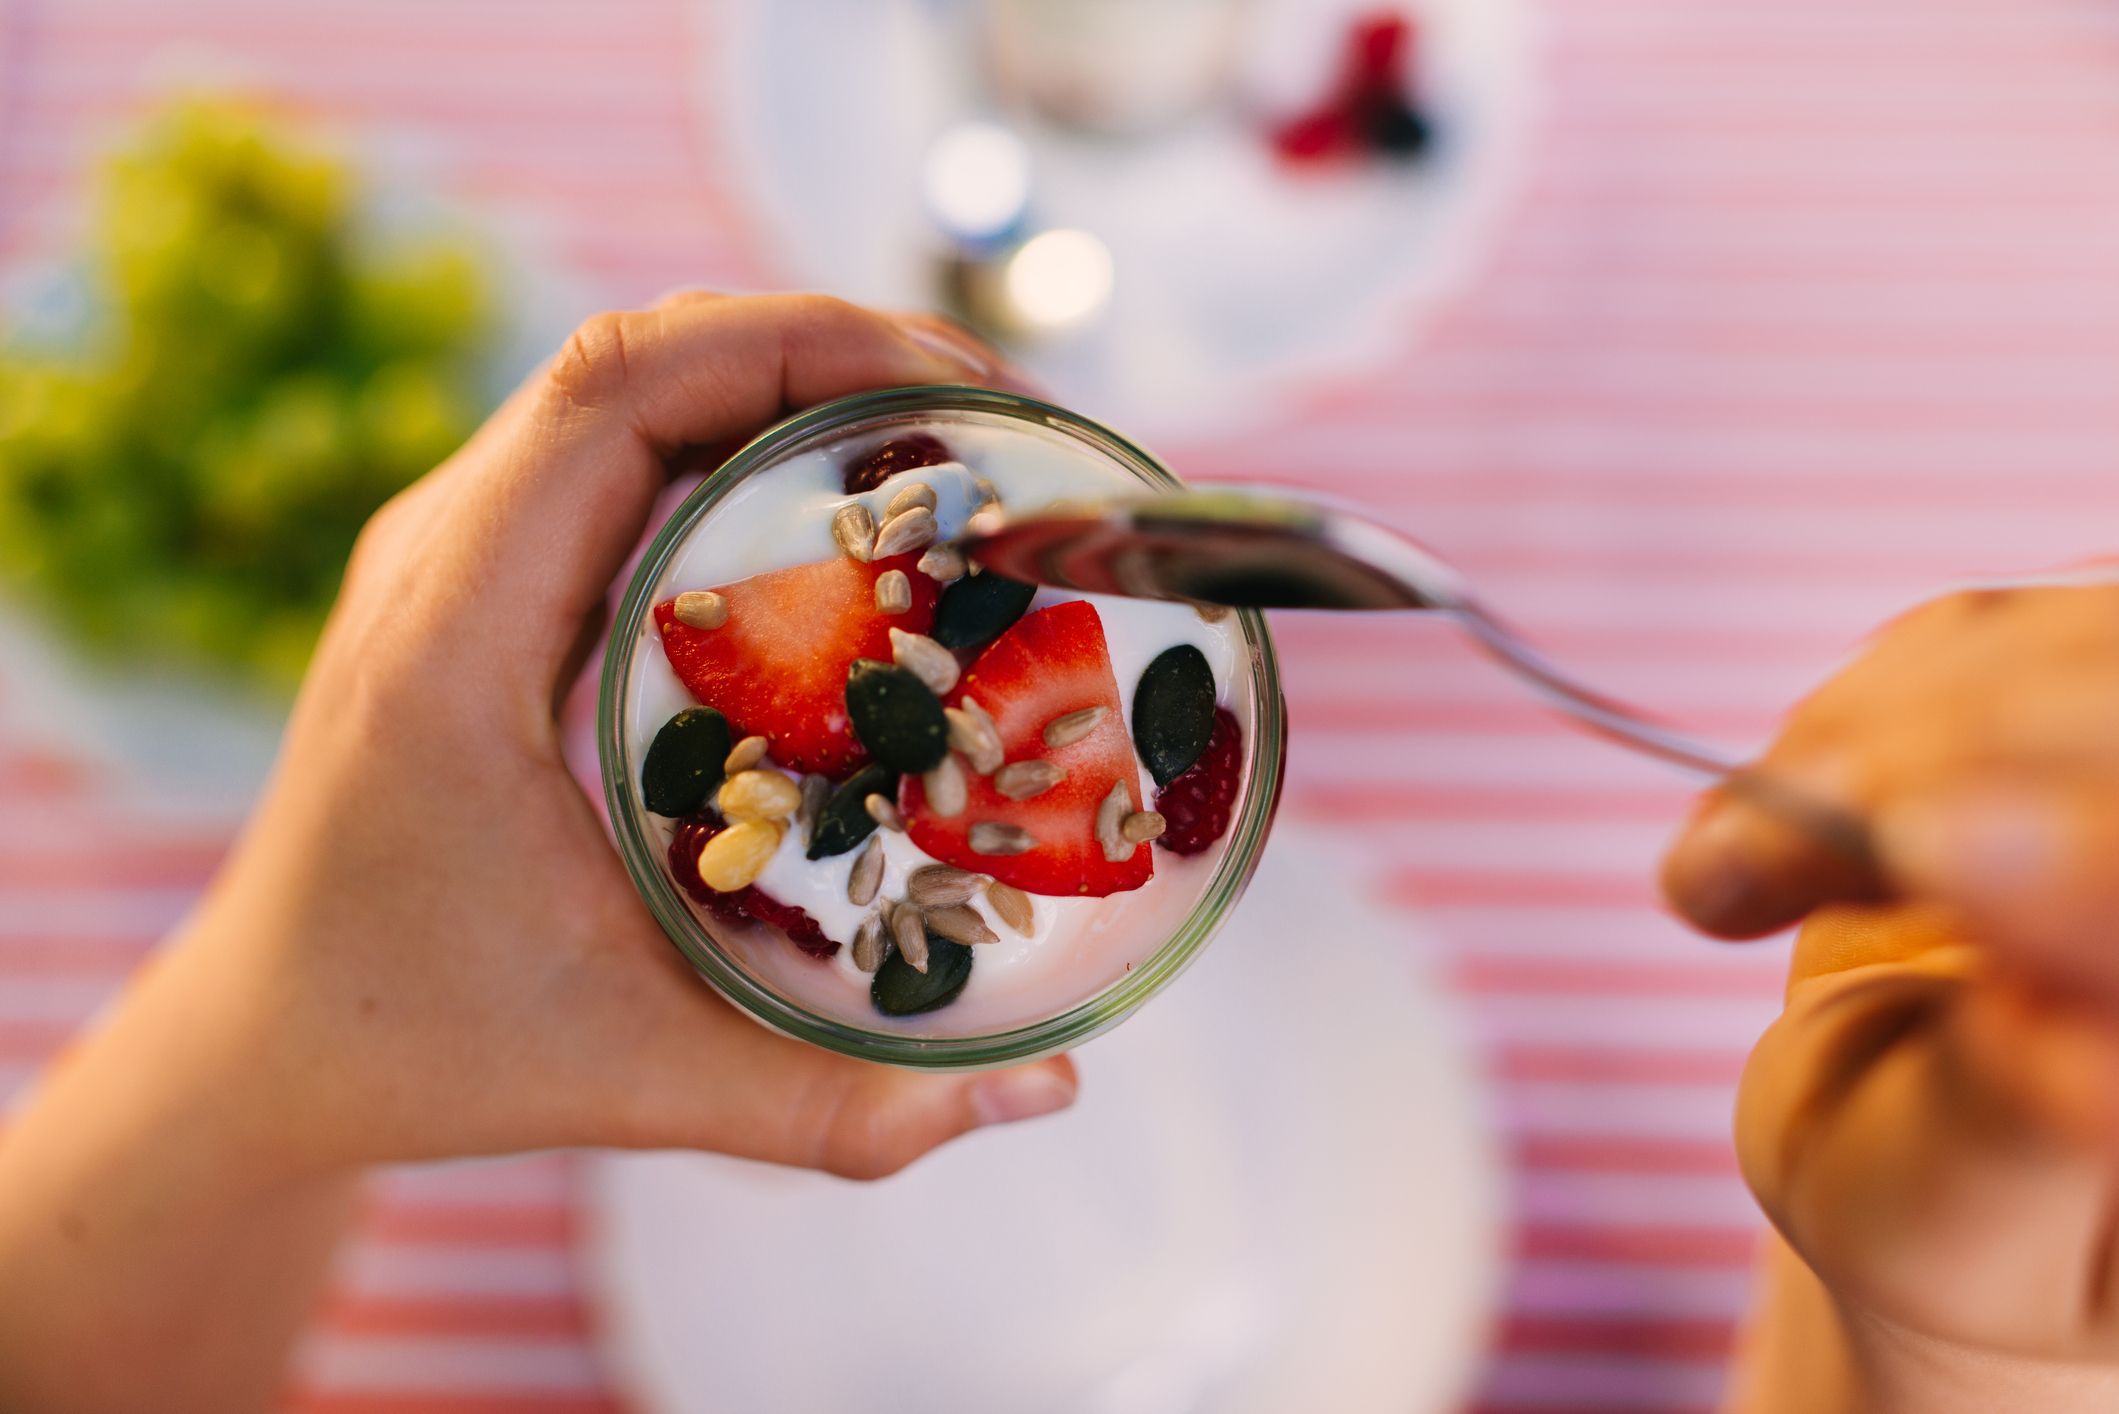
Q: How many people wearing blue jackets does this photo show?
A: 0